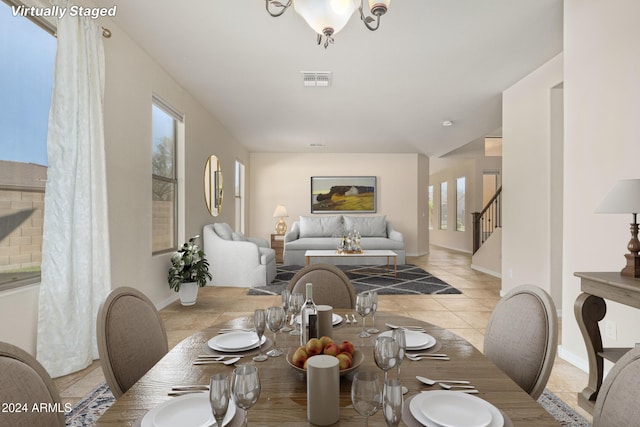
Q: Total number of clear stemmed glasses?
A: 12